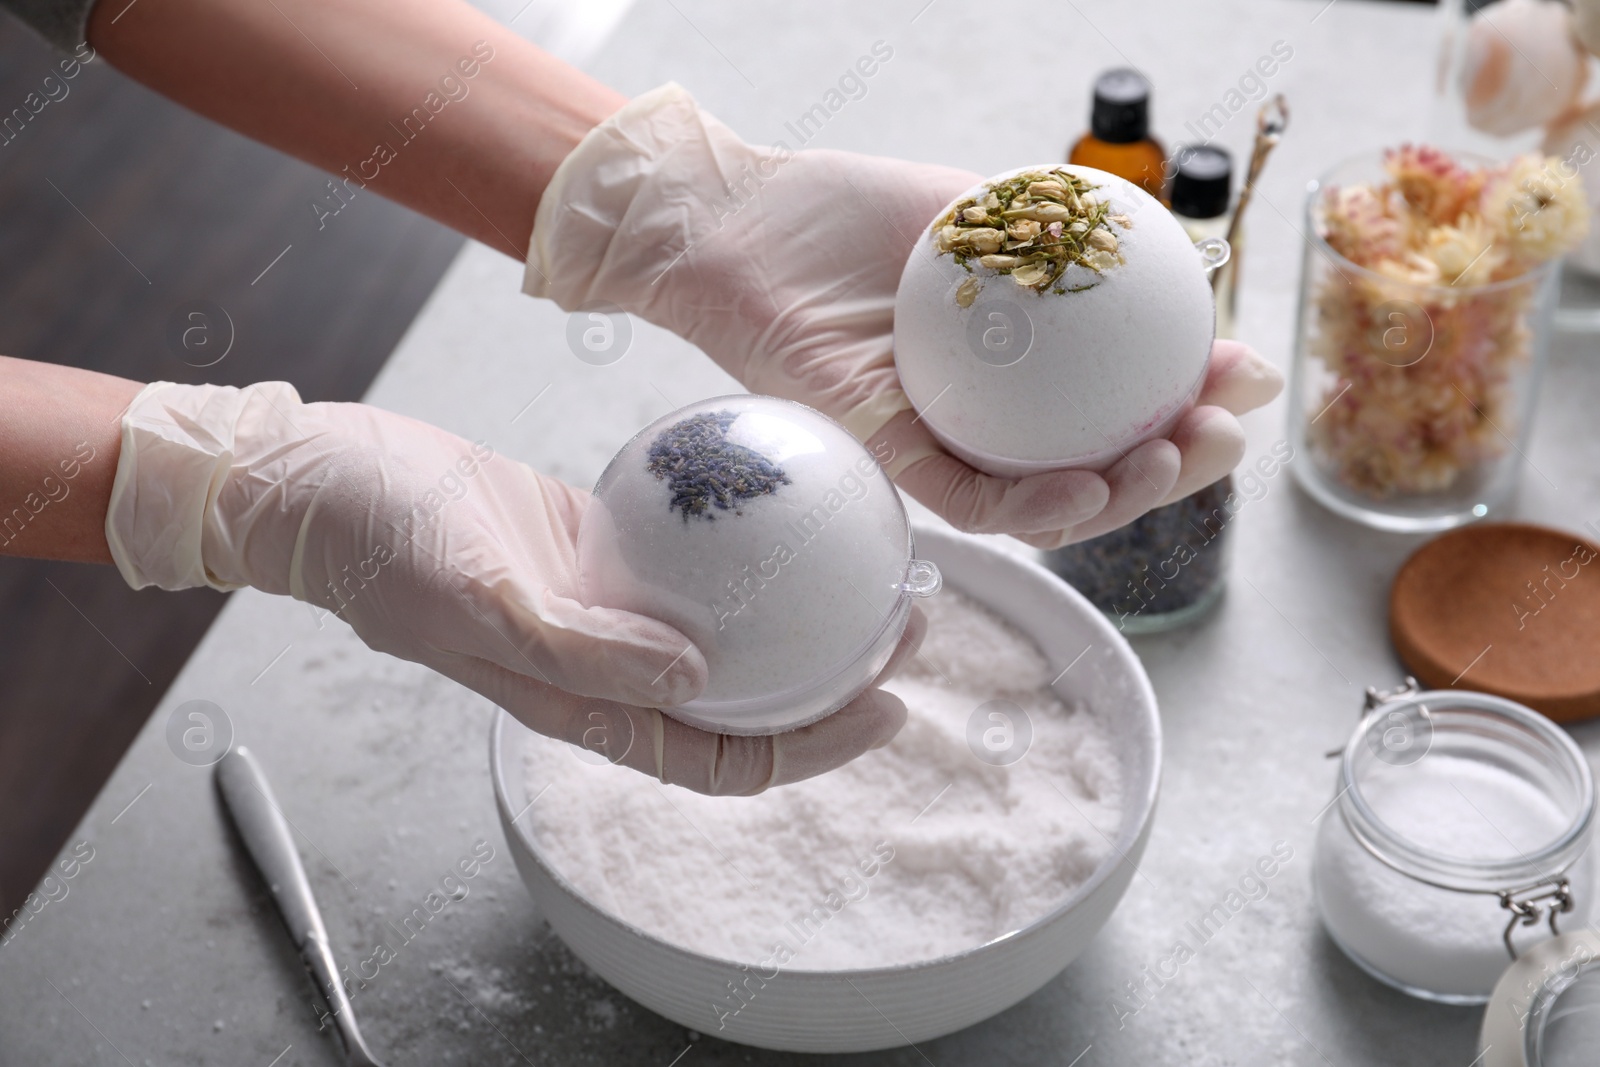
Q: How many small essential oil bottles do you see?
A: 2